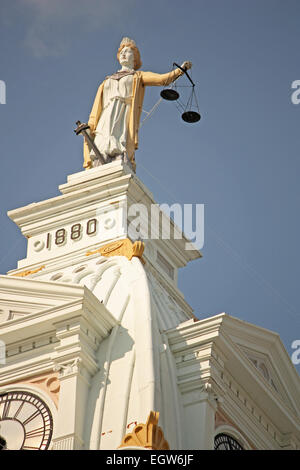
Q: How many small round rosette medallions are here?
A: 2